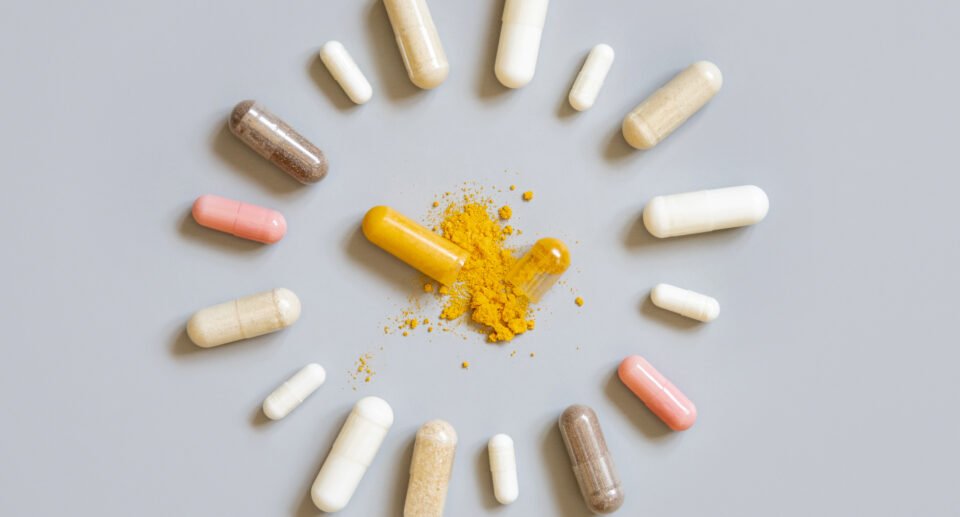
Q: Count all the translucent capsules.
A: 7